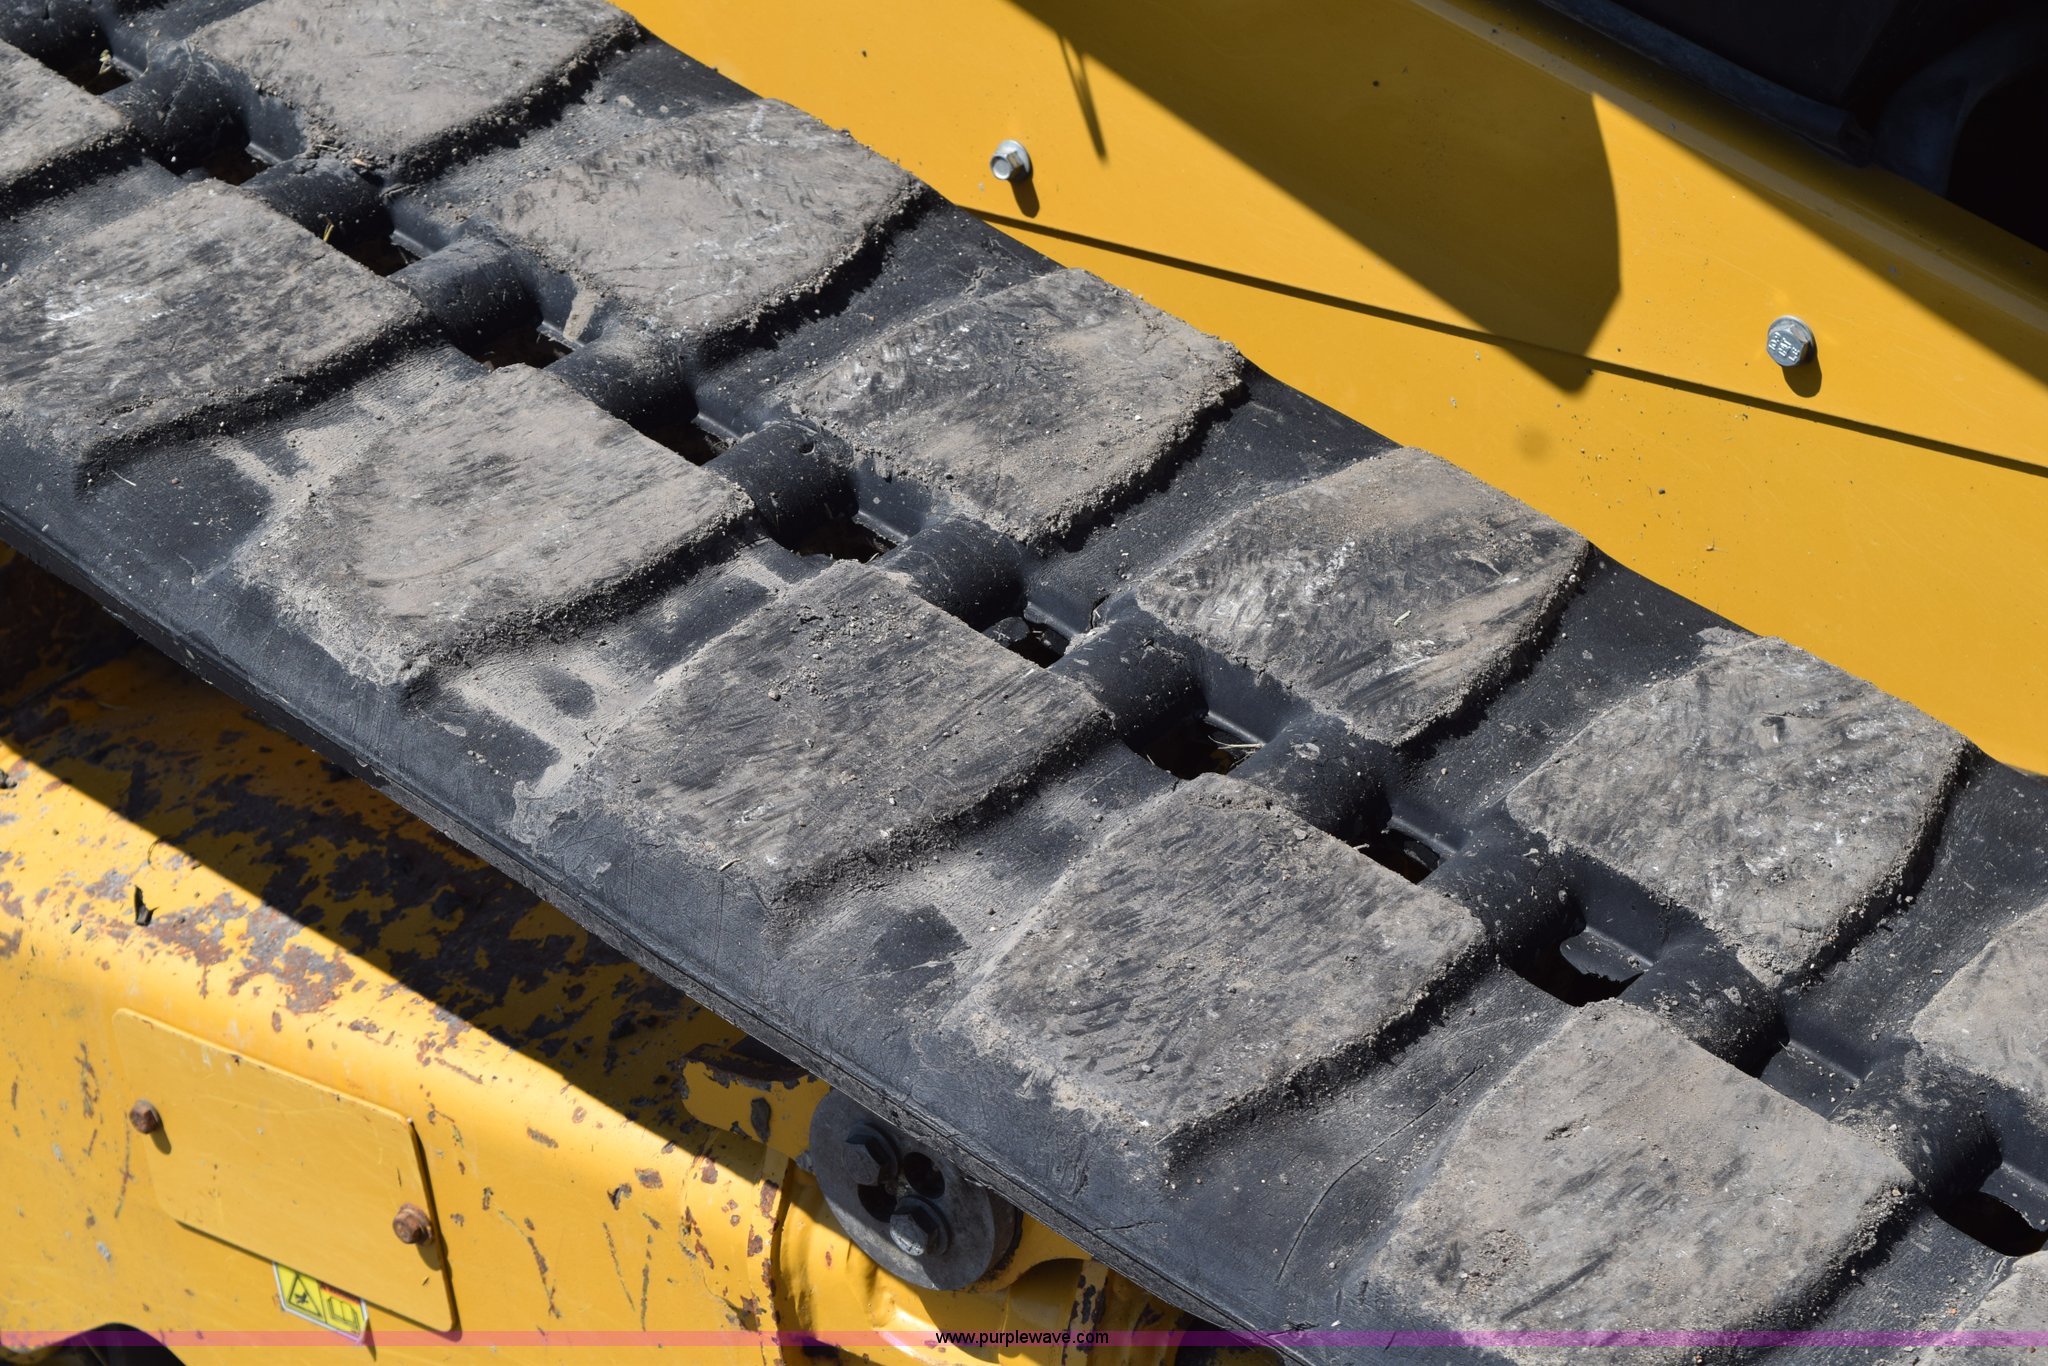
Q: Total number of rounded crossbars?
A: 12